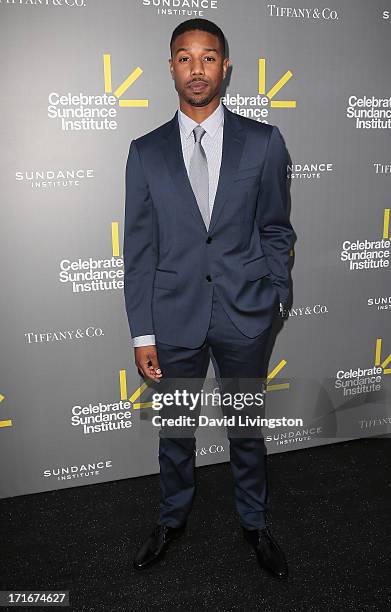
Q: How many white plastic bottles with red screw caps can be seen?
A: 0